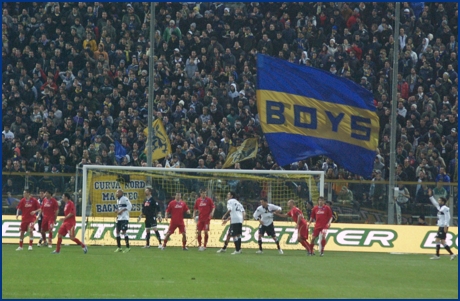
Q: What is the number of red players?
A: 7